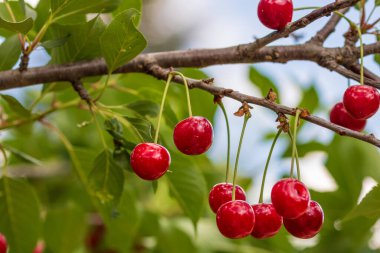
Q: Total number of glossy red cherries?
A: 10